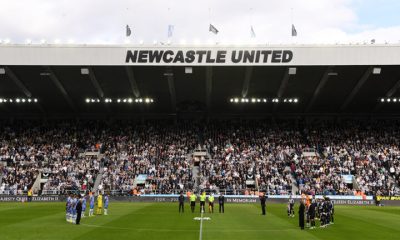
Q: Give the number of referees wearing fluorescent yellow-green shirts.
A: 3